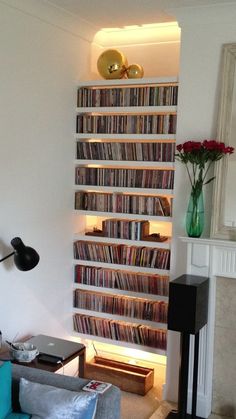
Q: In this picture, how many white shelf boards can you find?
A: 11